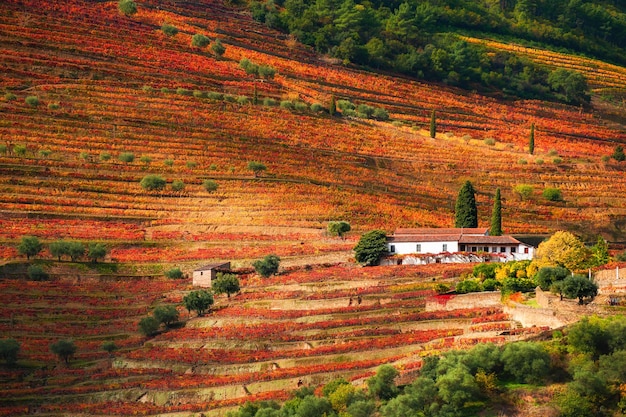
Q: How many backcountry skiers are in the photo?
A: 0